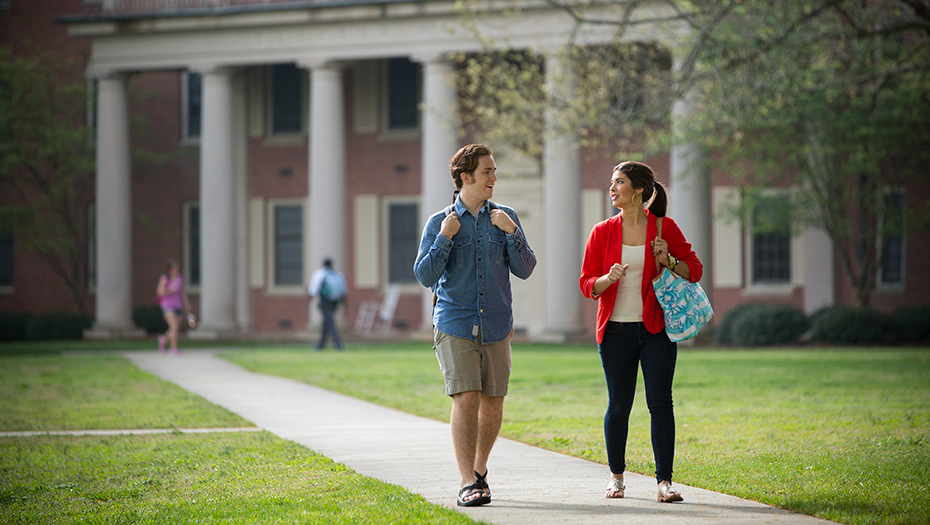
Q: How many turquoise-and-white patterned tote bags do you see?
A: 1